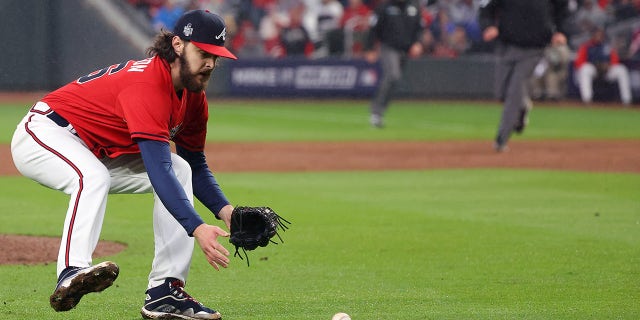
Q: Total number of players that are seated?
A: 1